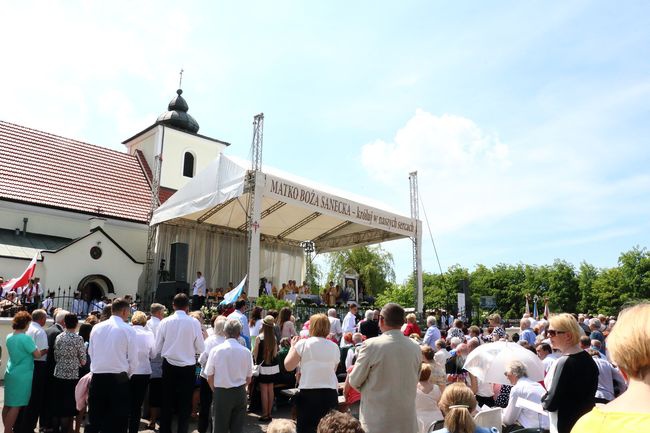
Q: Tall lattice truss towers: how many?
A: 3